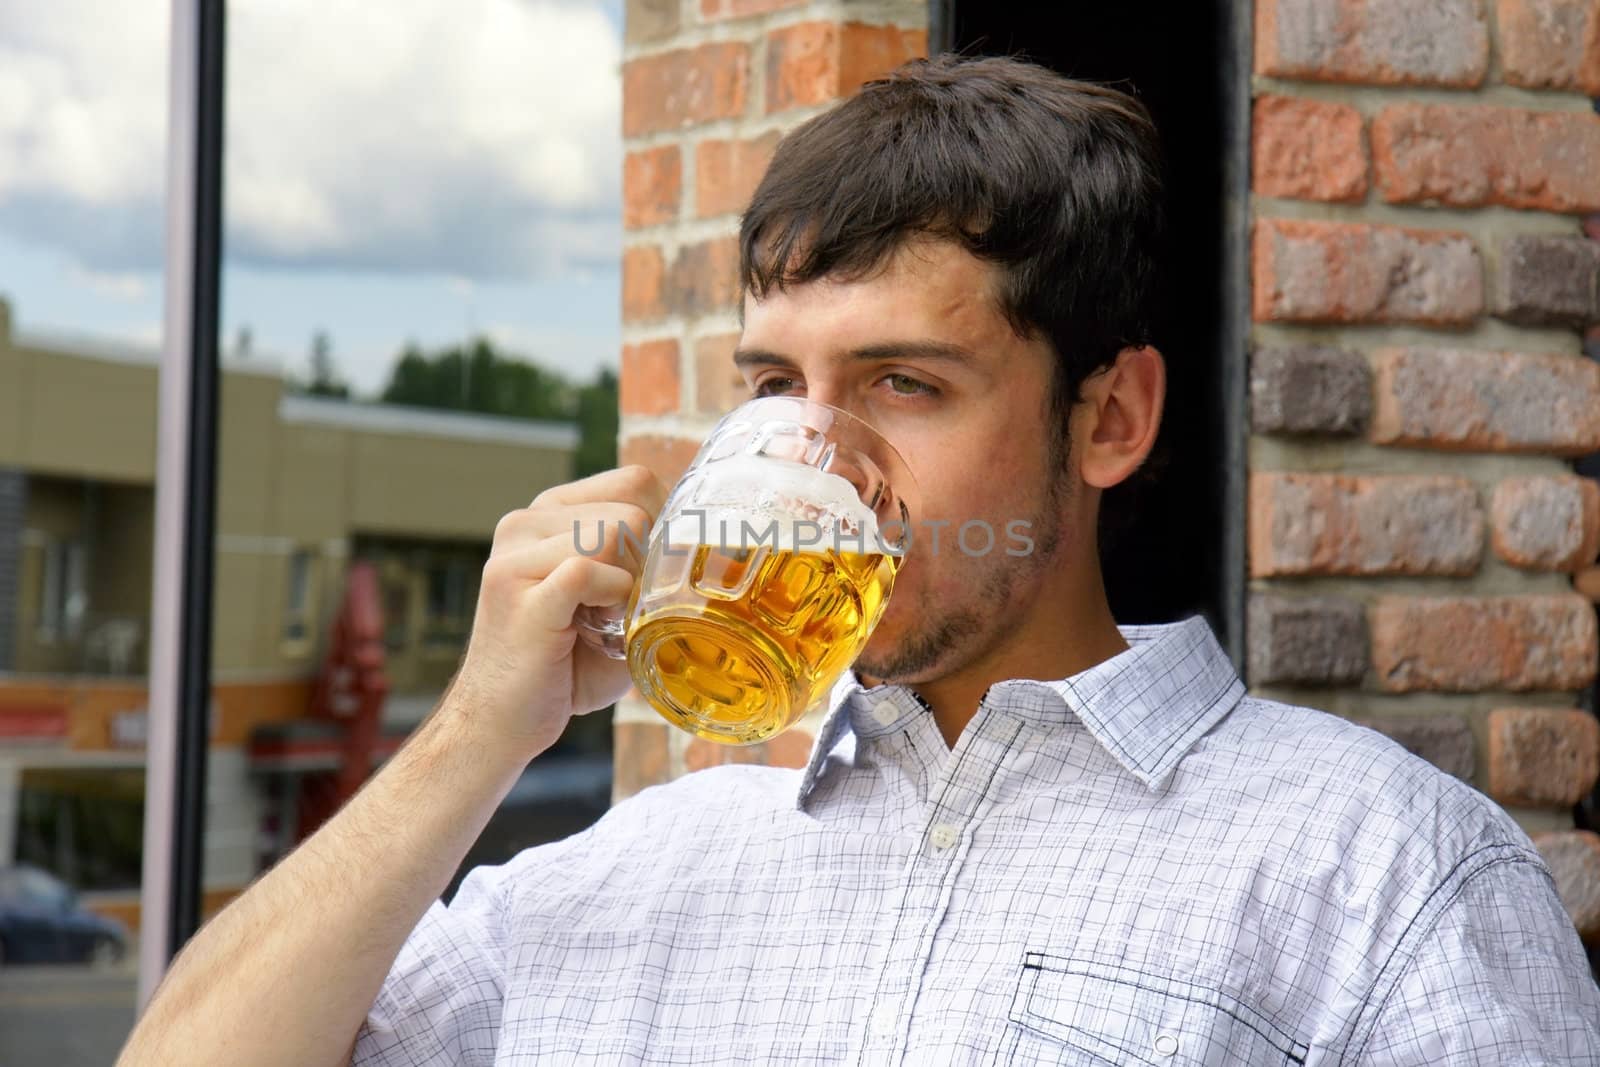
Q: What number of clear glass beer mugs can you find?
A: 1